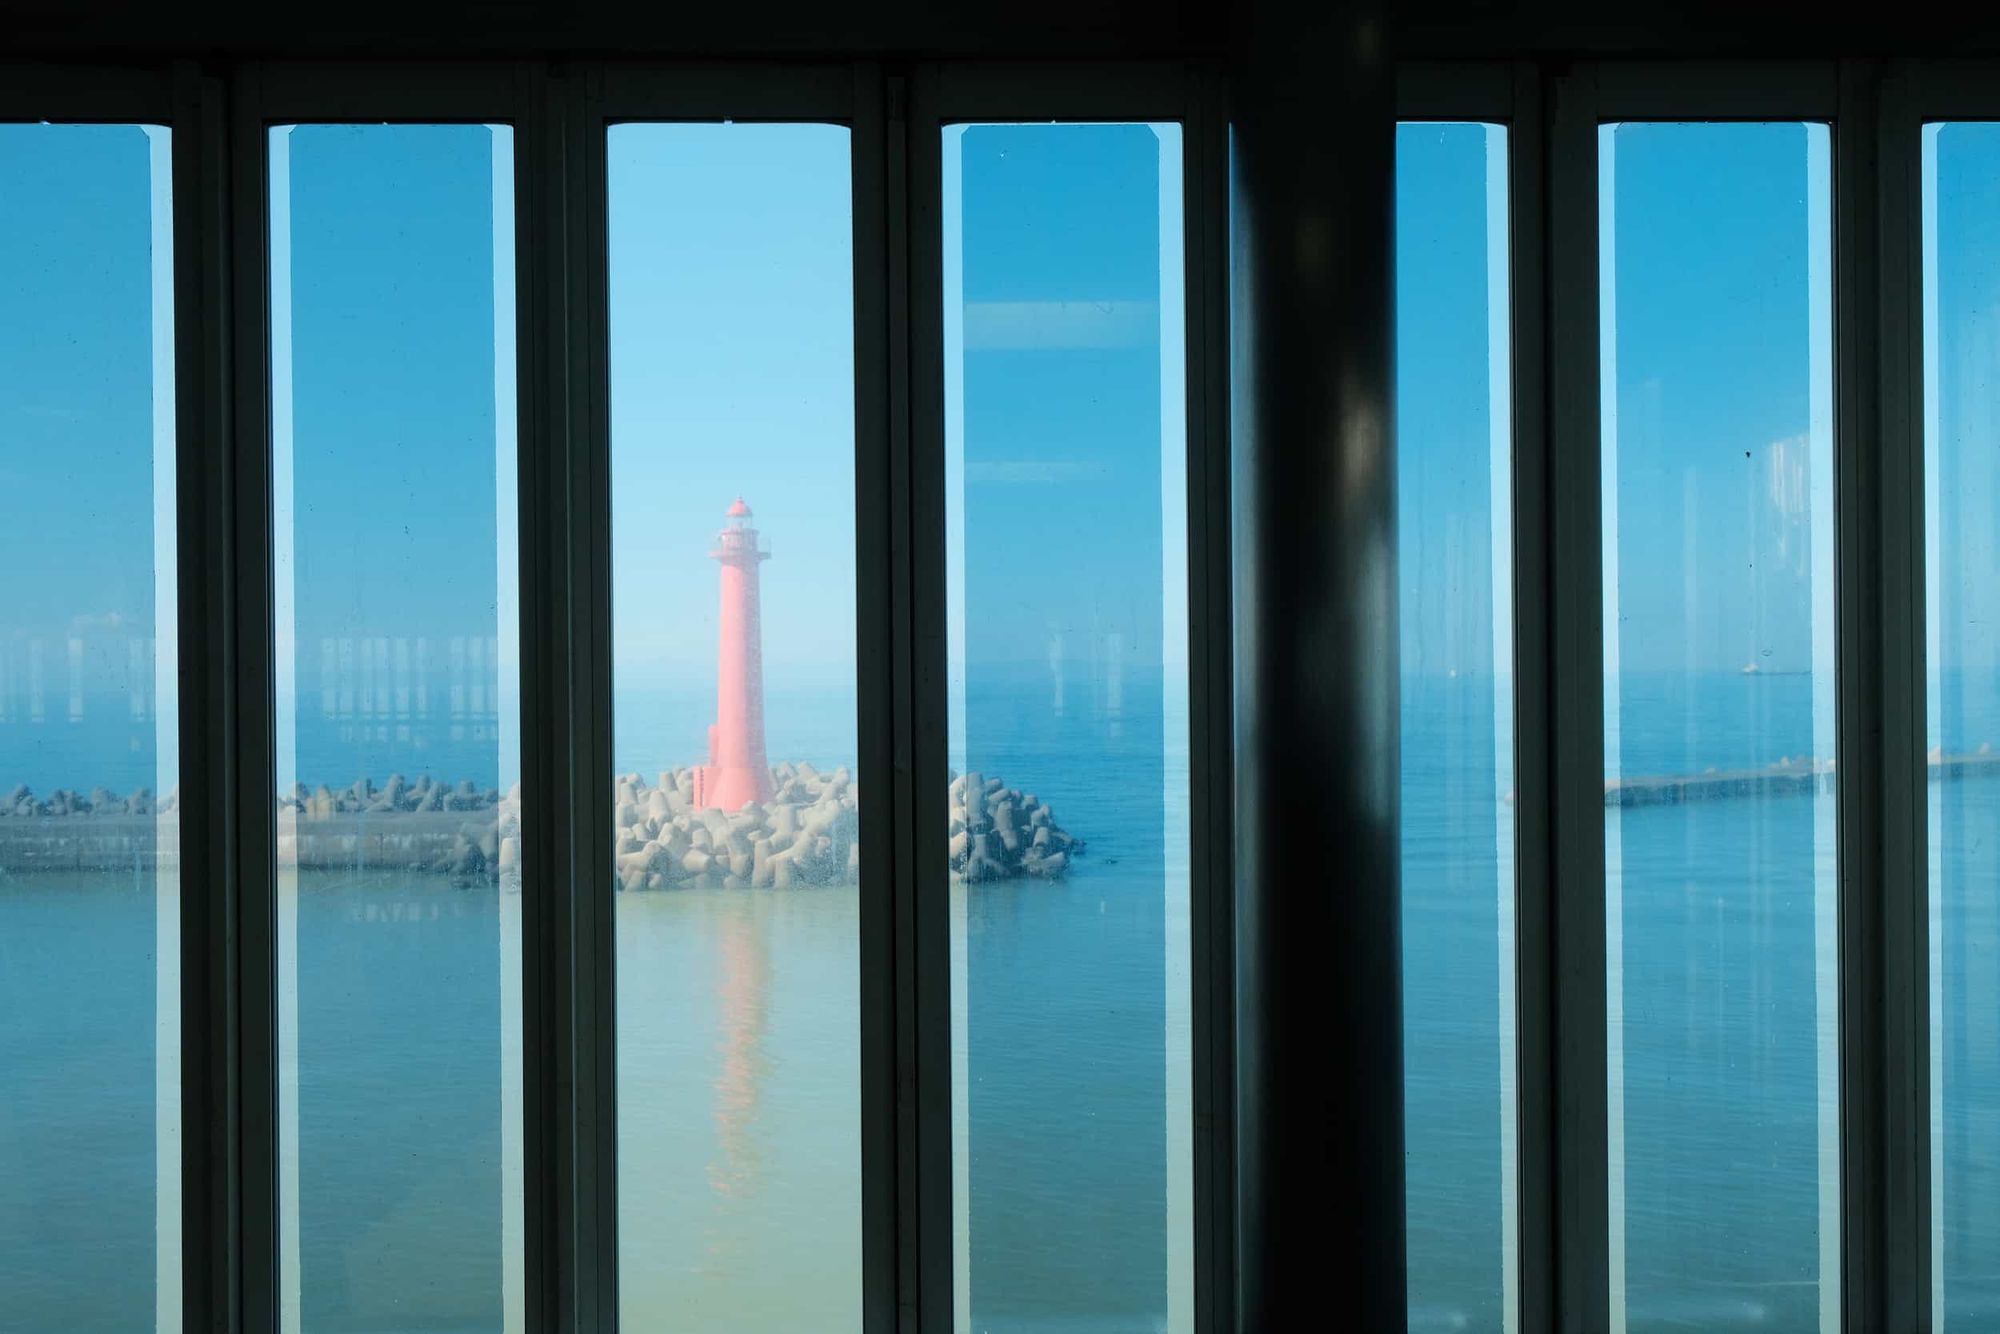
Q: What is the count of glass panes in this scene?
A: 7